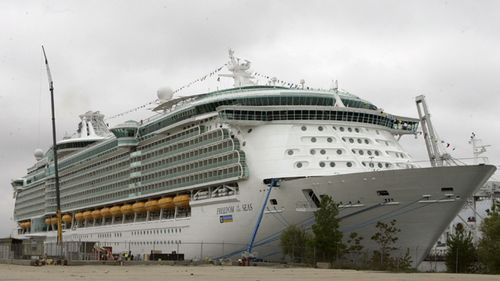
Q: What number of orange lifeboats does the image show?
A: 15